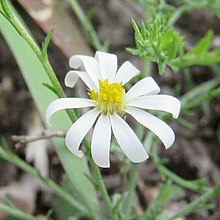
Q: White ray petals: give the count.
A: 11